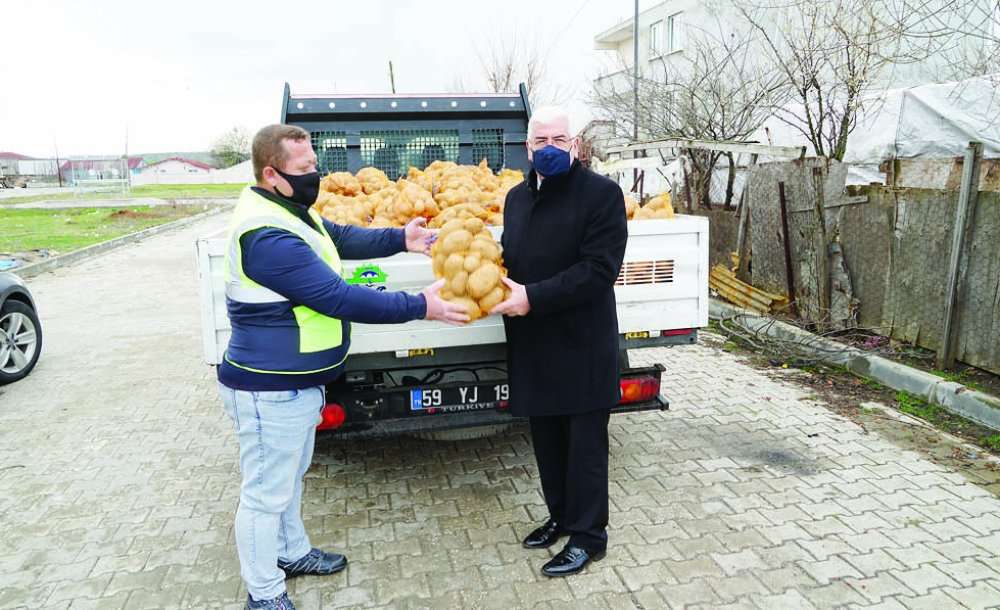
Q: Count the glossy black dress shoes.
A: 2